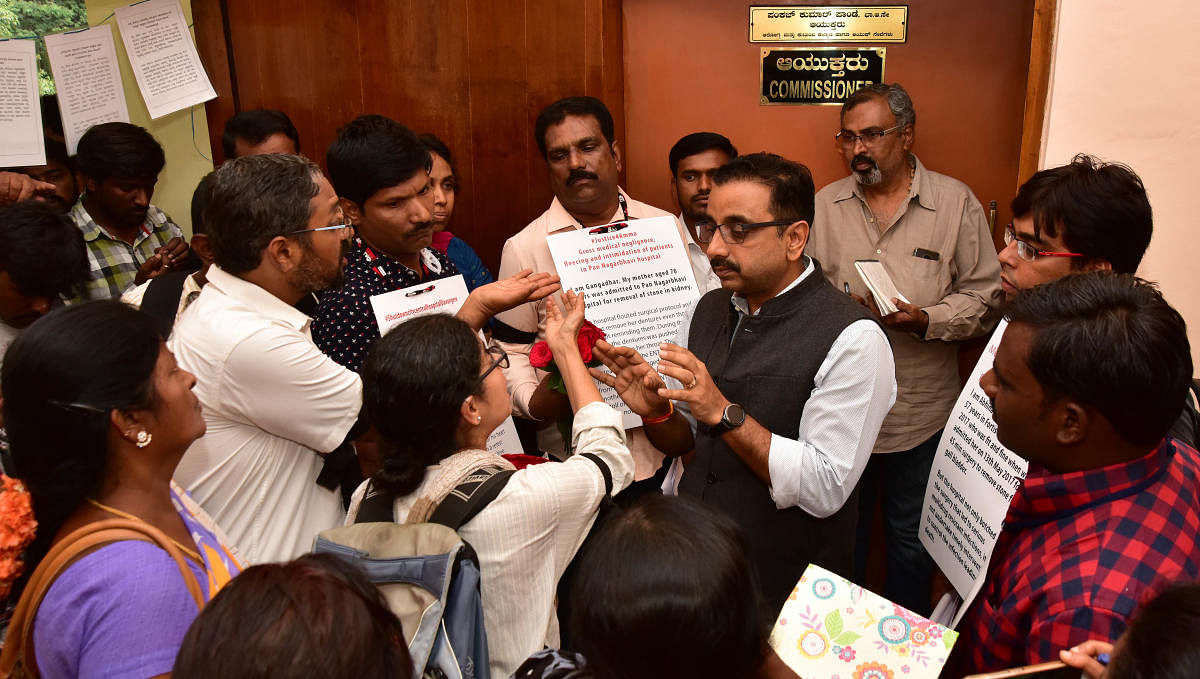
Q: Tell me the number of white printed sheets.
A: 6